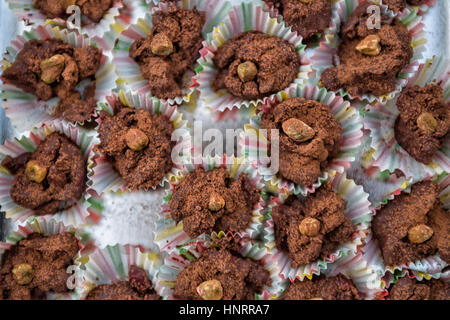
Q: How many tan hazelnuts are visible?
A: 13